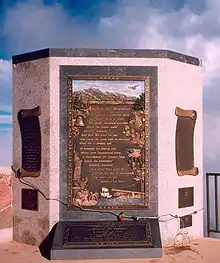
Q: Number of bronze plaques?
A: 7